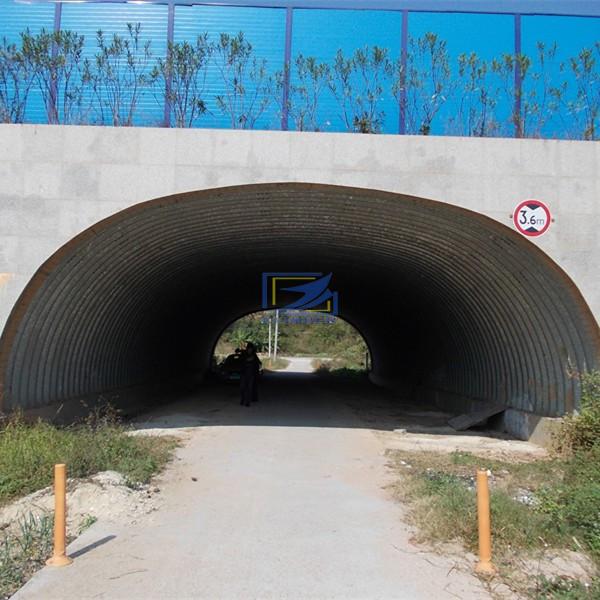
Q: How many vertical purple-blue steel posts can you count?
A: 5